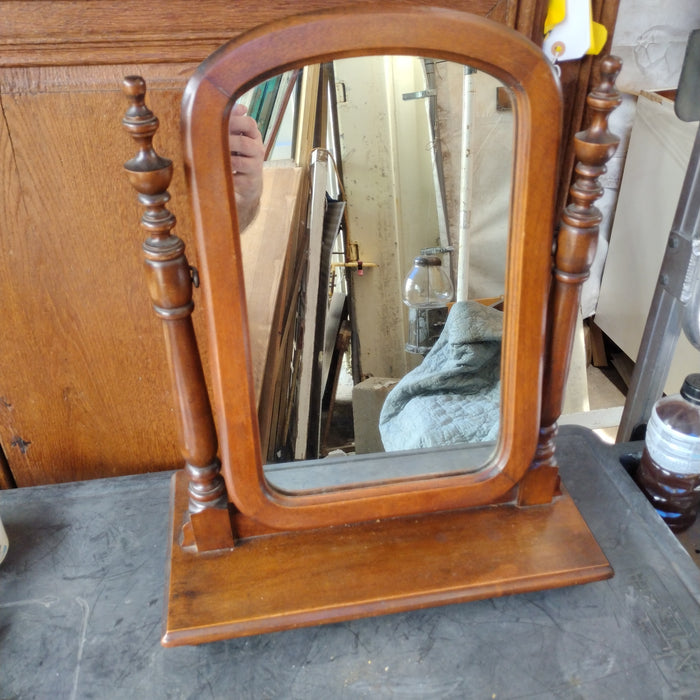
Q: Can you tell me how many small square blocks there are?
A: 2